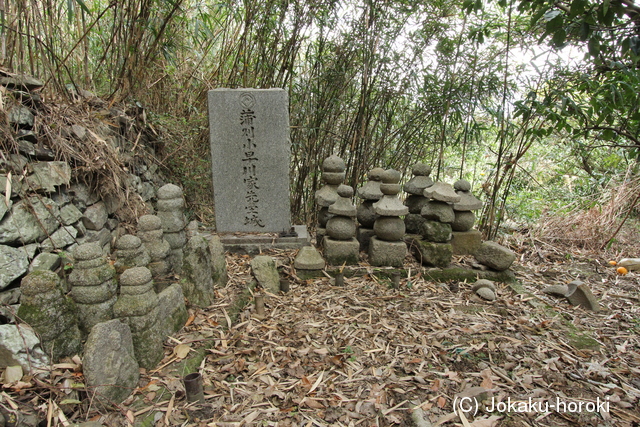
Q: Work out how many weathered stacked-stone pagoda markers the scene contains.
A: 13